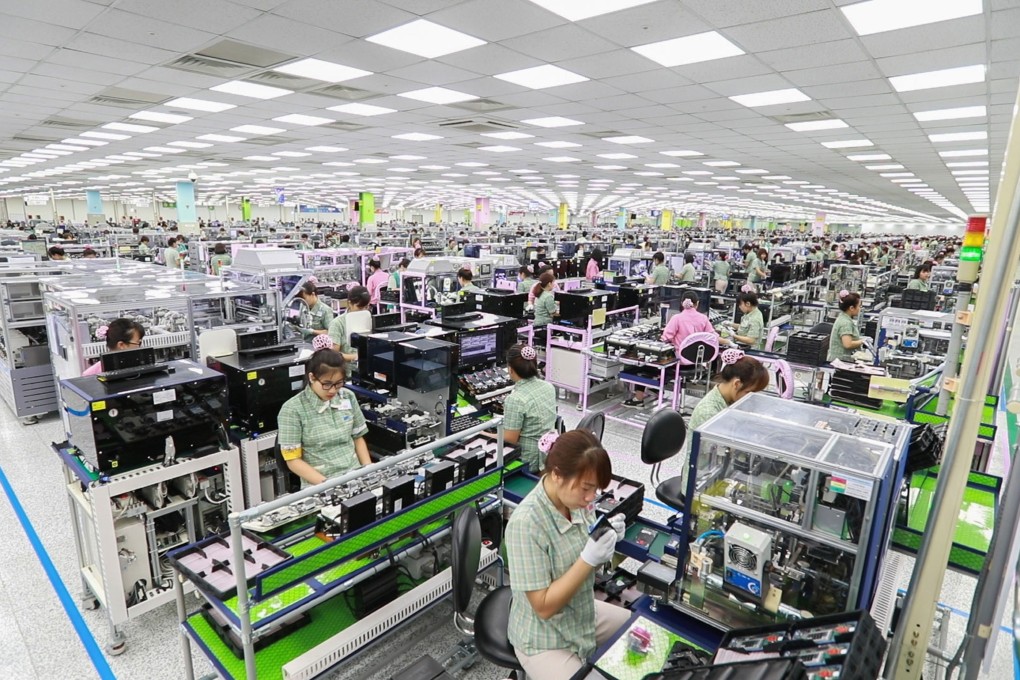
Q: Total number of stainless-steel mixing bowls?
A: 0